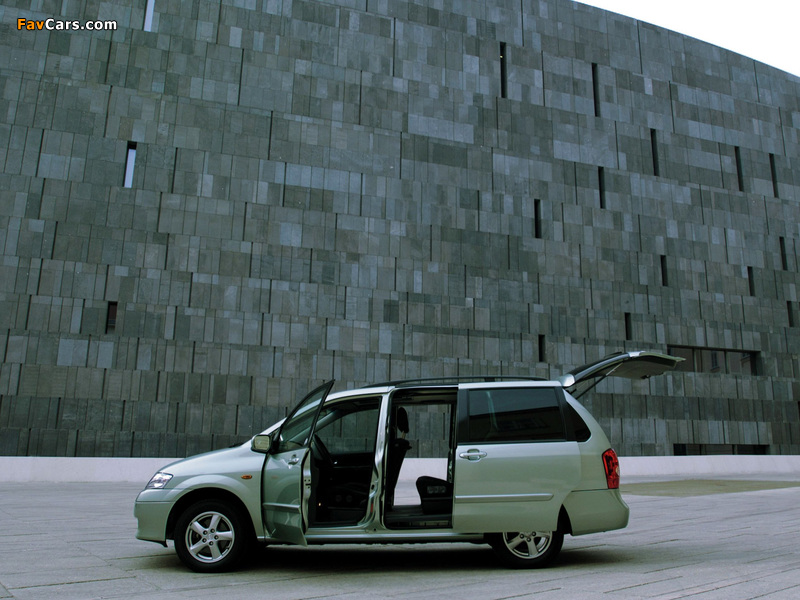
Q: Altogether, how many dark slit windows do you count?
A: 14